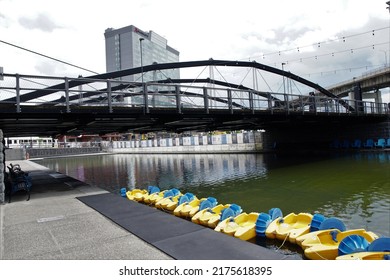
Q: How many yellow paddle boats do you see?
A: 9